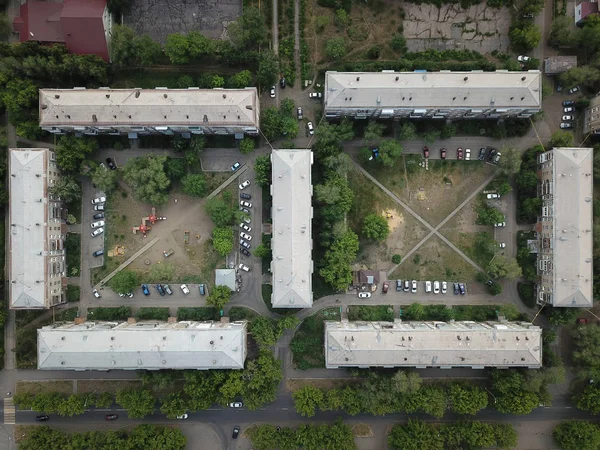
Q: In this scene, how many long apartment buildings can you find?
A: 7